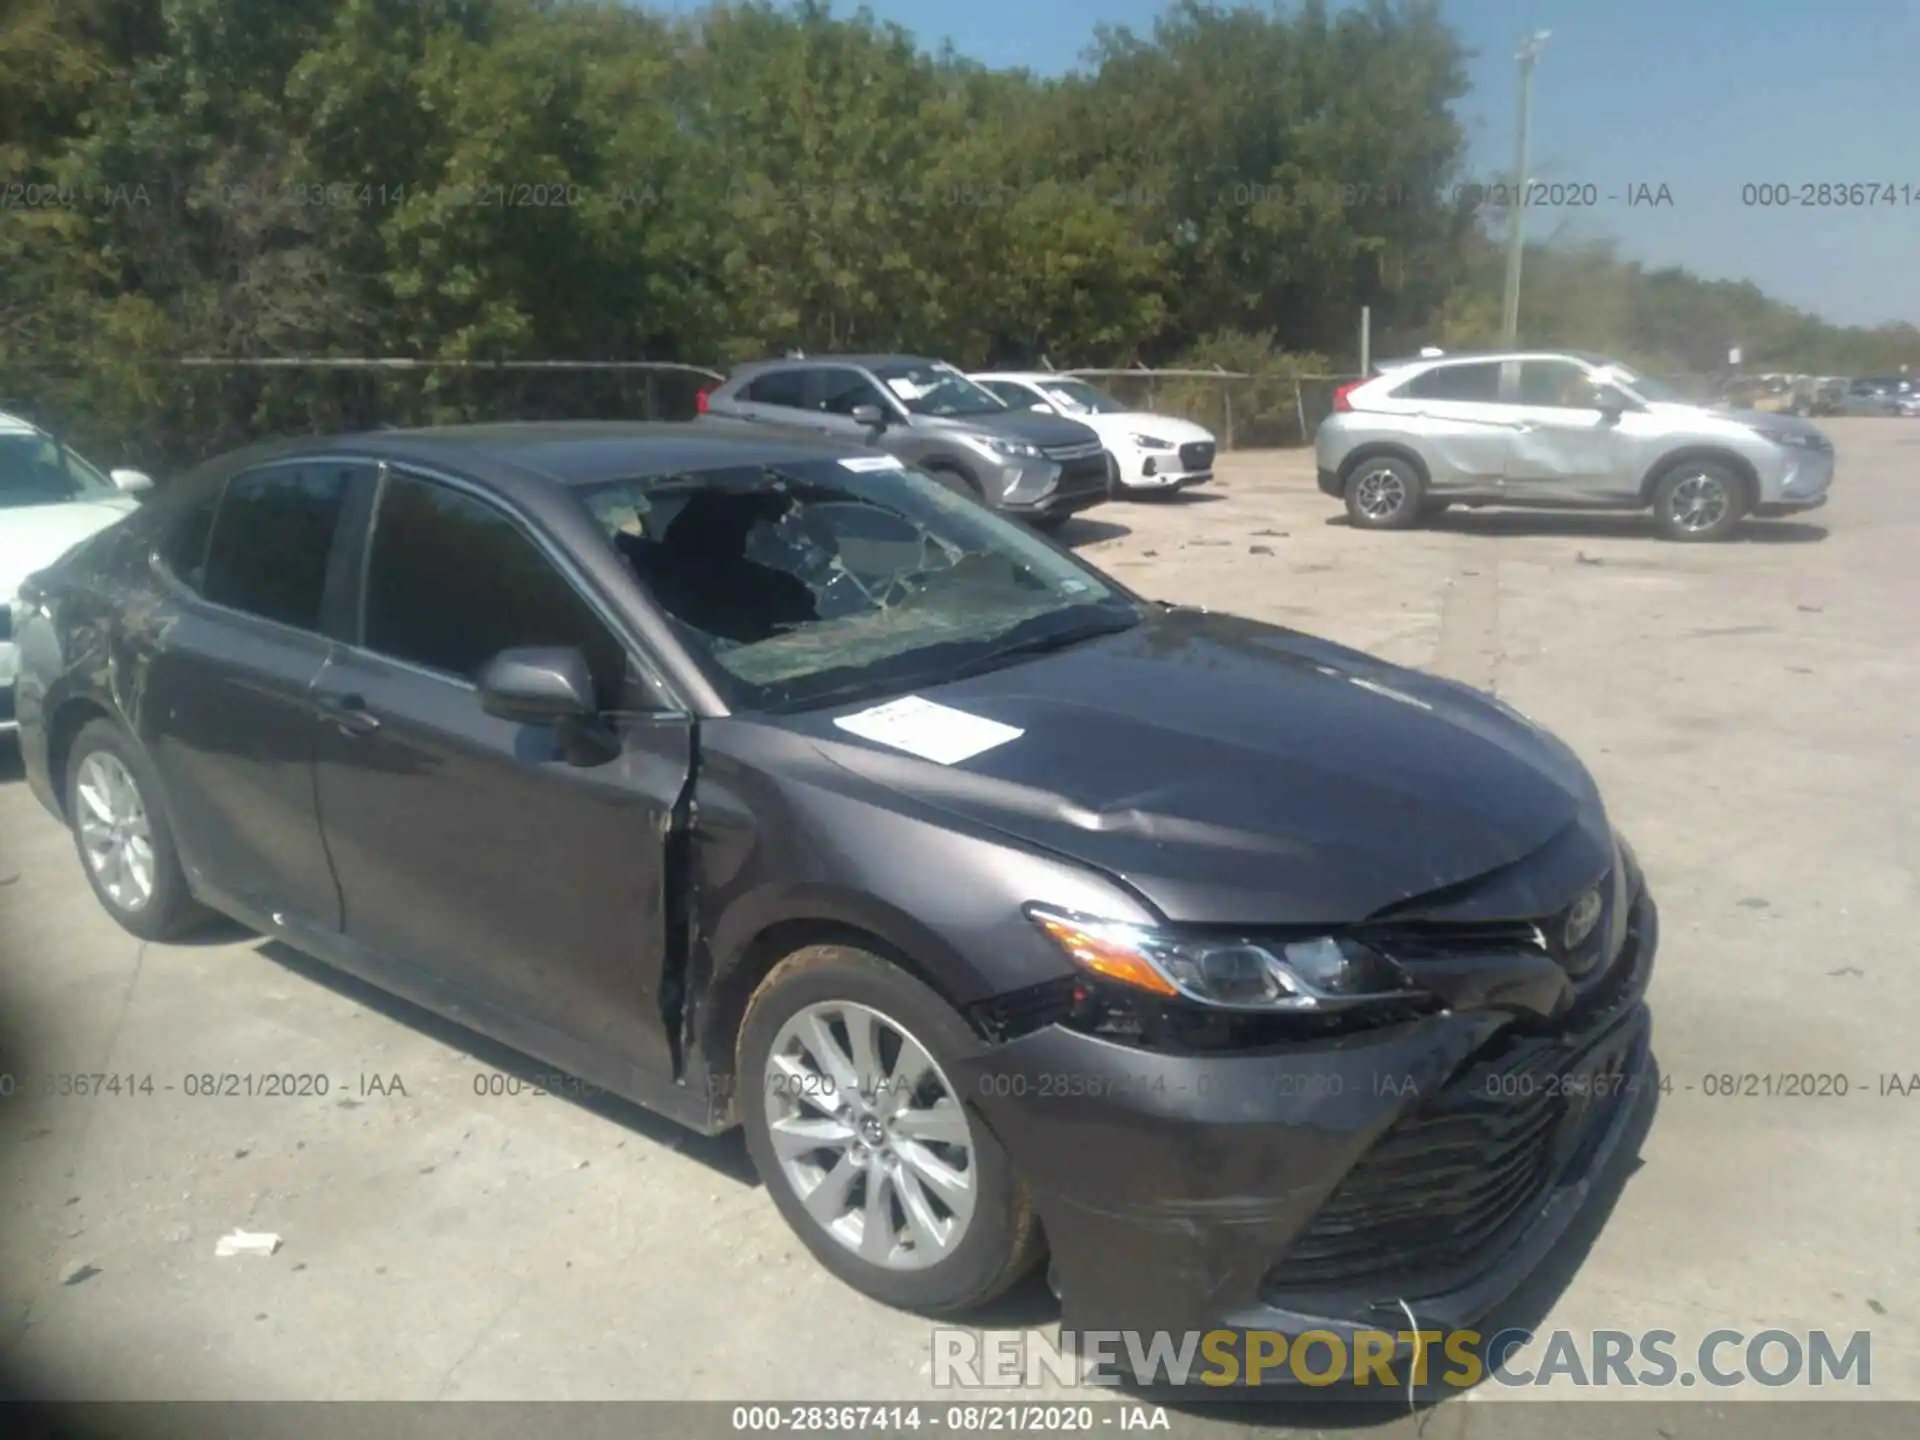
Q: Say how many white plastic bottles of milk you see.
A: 0